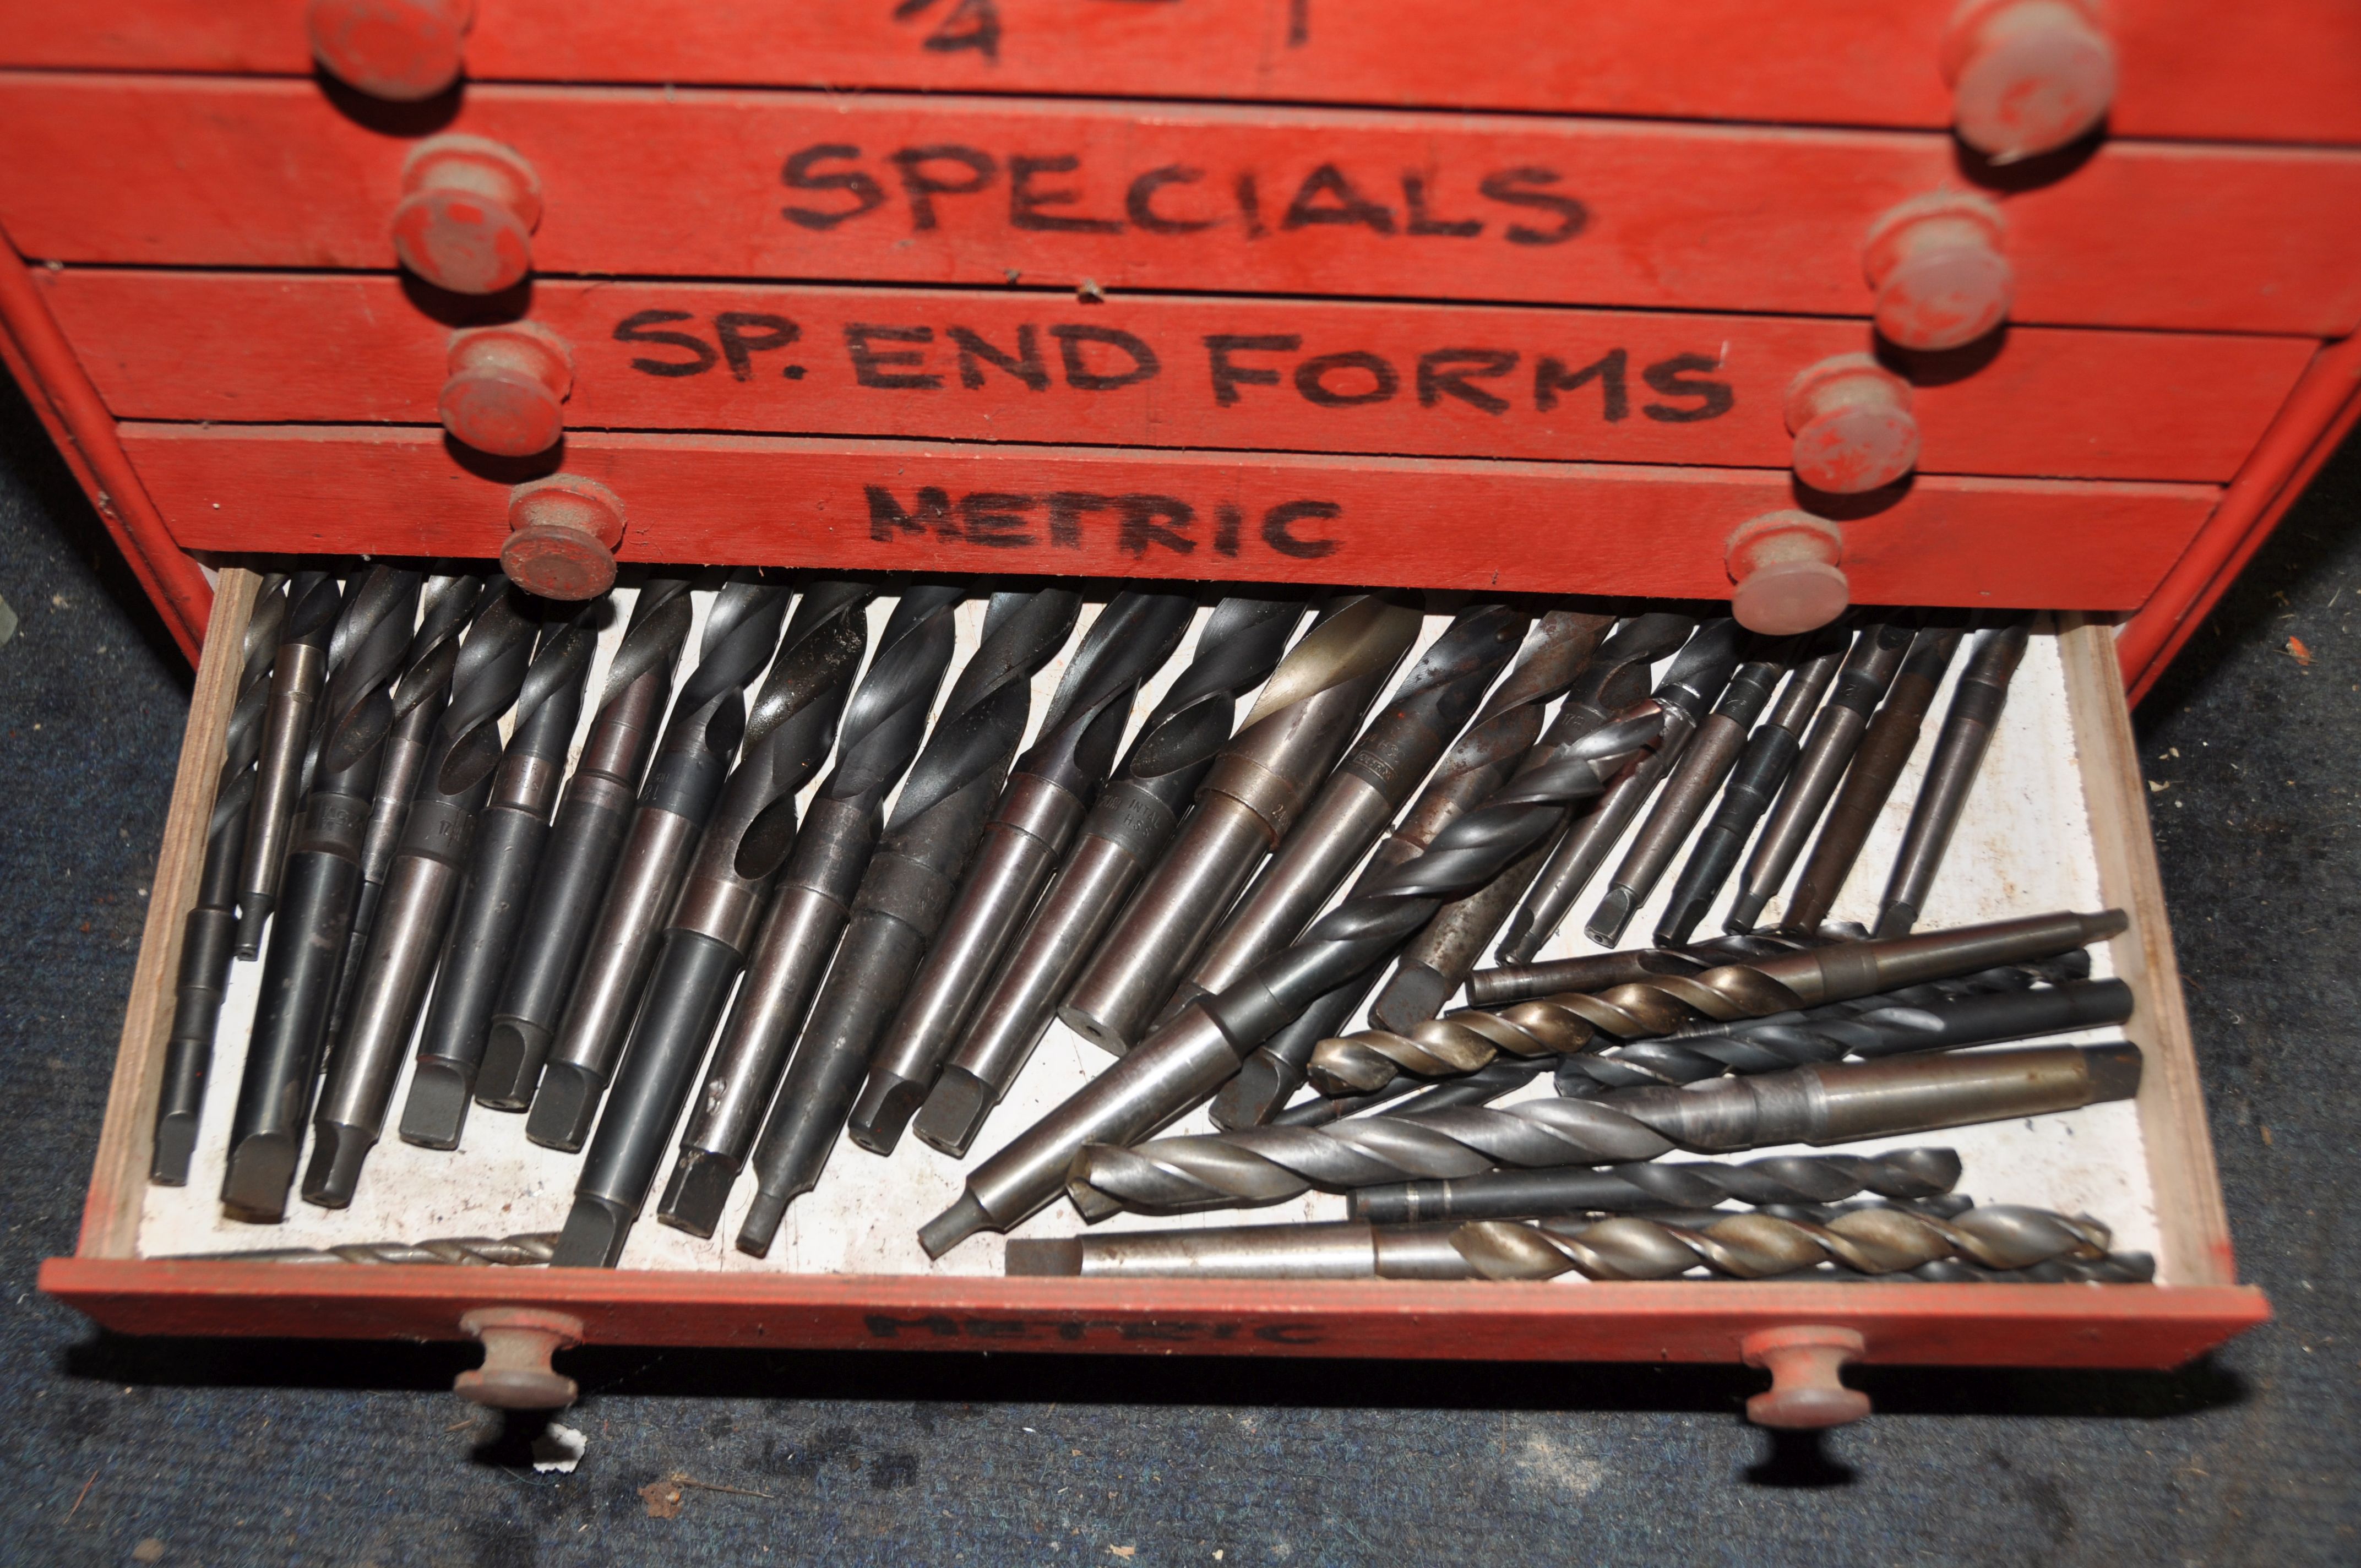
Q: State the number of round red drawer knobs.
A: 10